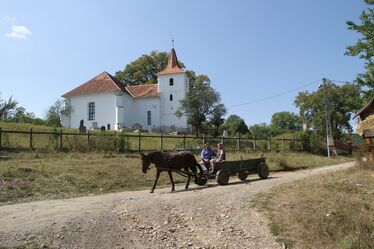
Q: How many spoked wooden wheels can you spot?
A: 0